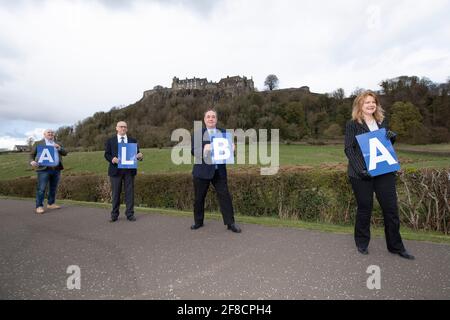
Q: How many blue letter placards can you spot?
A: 4